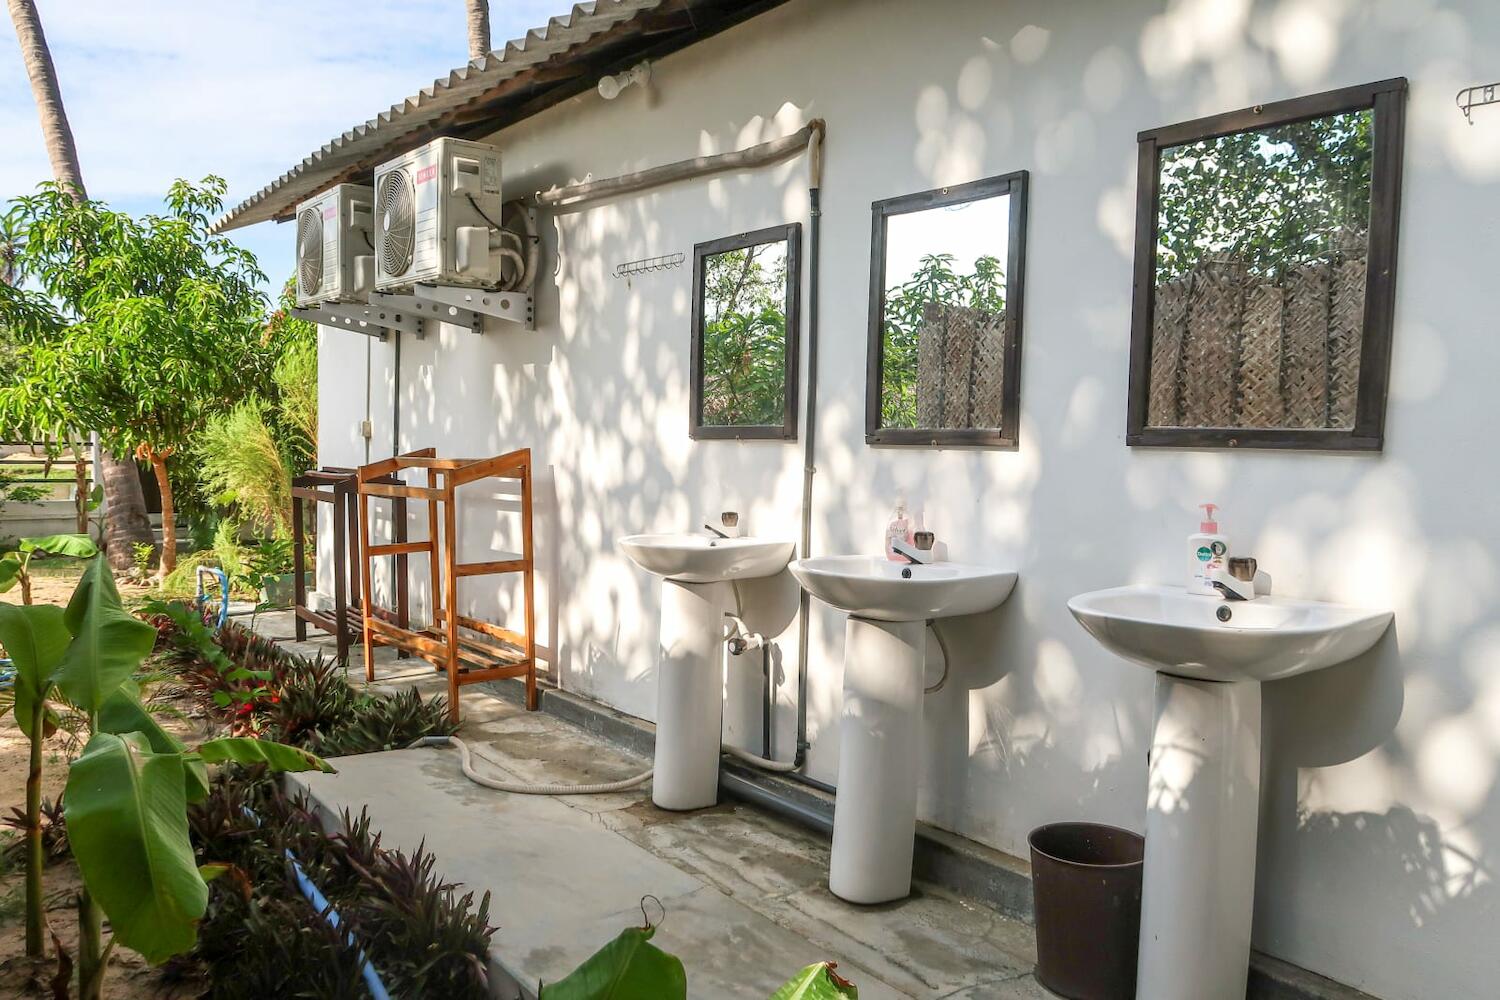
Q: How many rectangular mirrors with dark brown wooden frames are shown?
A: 3